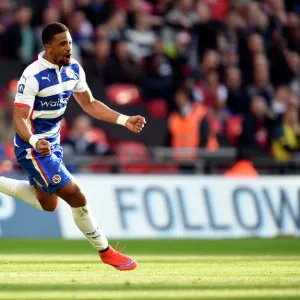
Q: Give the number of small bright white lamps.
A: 0